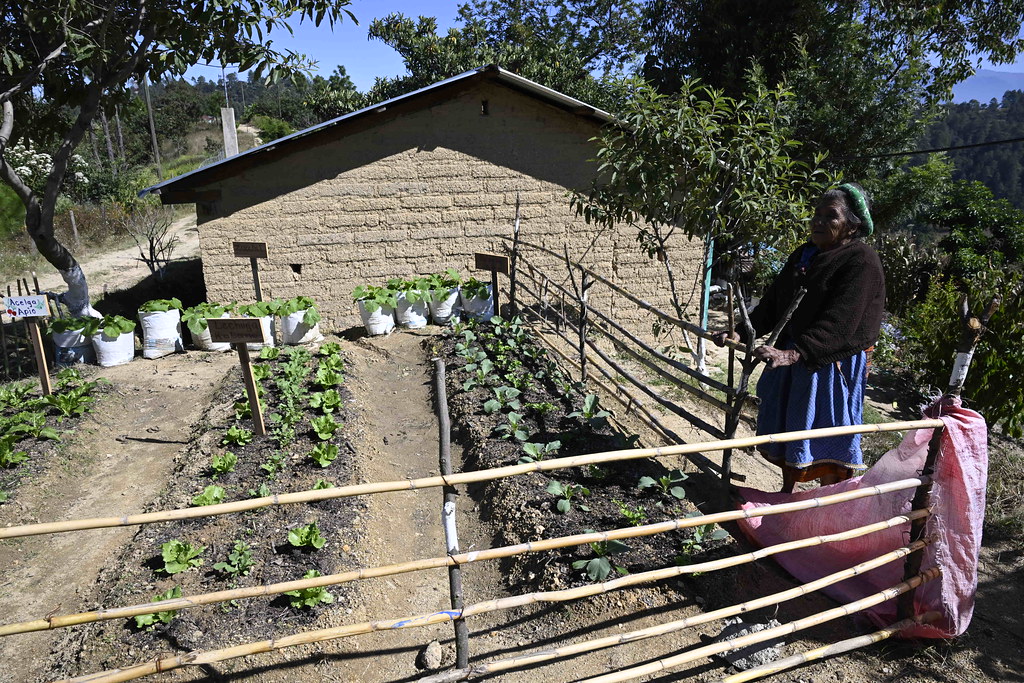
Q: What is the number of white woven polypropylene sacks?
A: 10